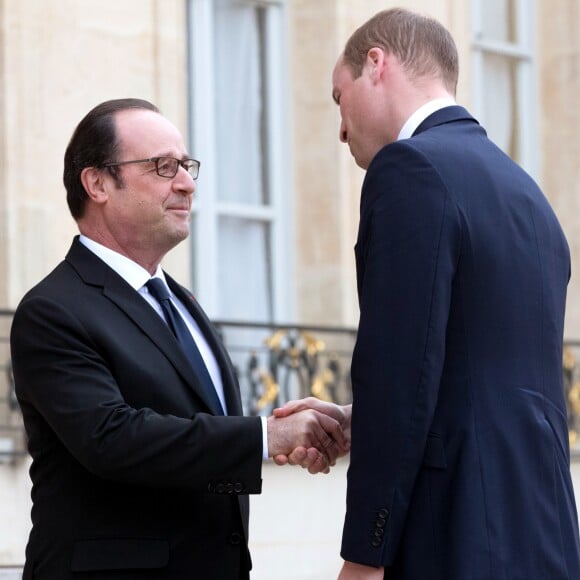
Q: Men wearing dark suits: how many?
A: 2